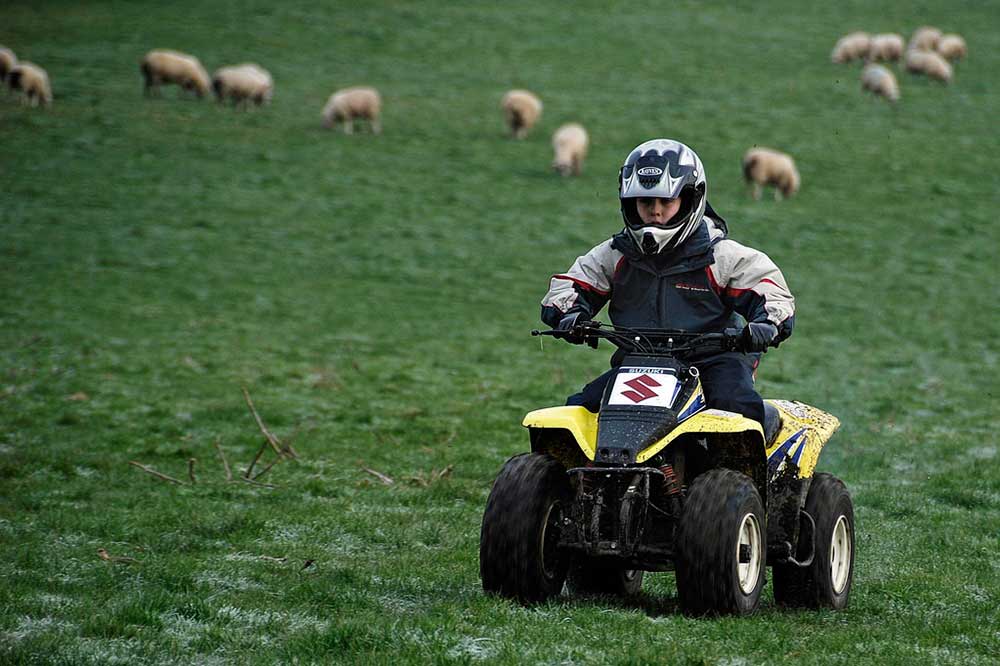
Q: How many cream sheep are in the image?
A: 14